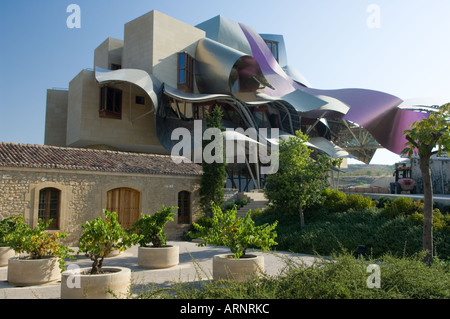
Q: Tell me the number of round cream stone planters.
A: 6